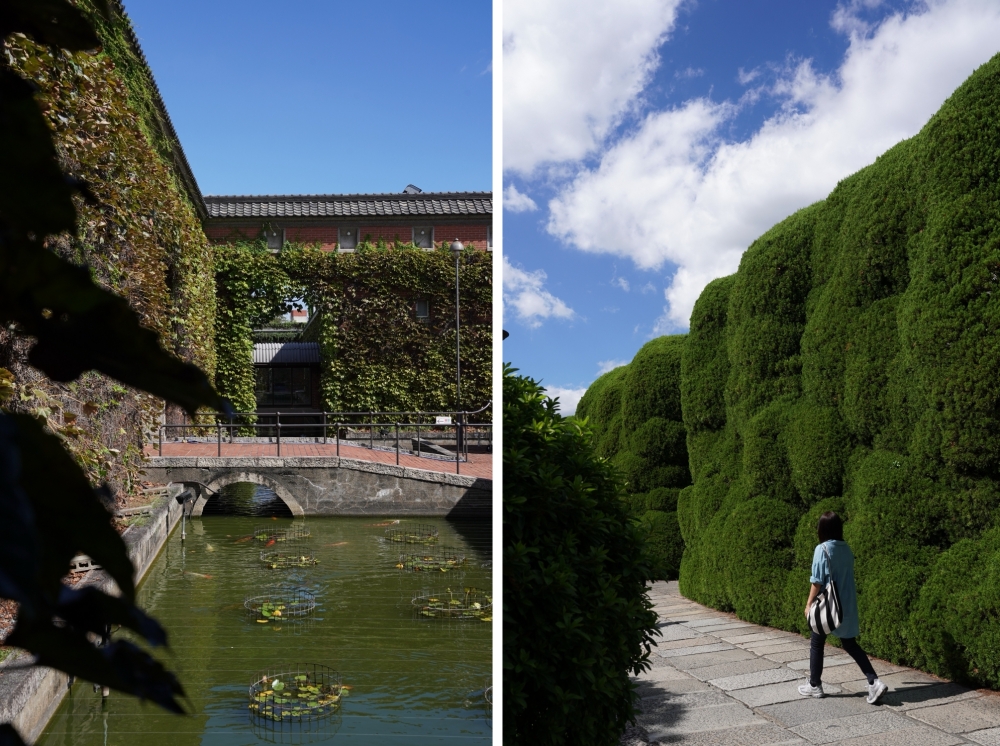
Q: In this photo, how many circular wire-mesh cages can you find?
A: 8